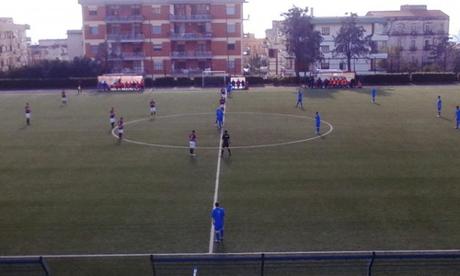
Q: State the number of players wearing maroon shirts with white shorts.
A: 8